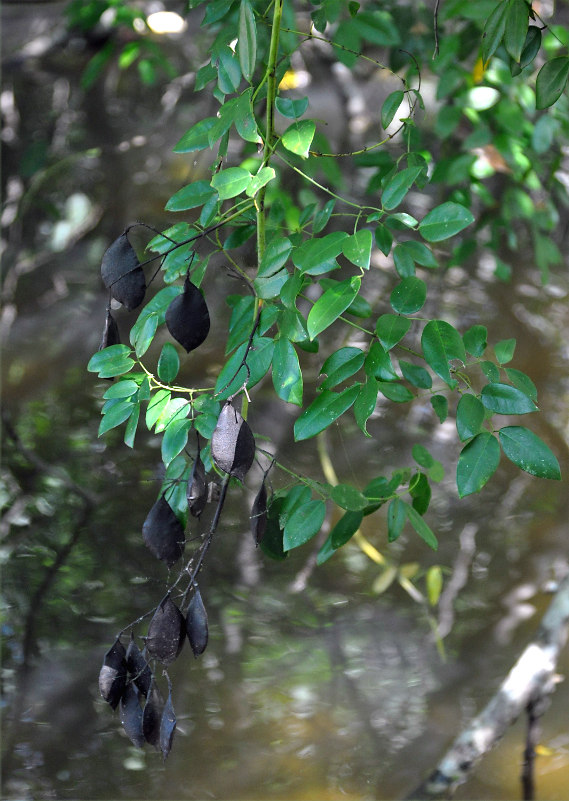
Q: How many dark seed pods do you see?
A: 14